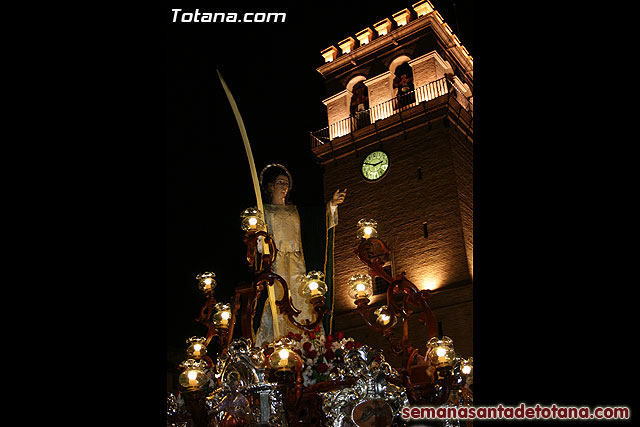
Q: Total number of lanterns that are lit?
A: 12